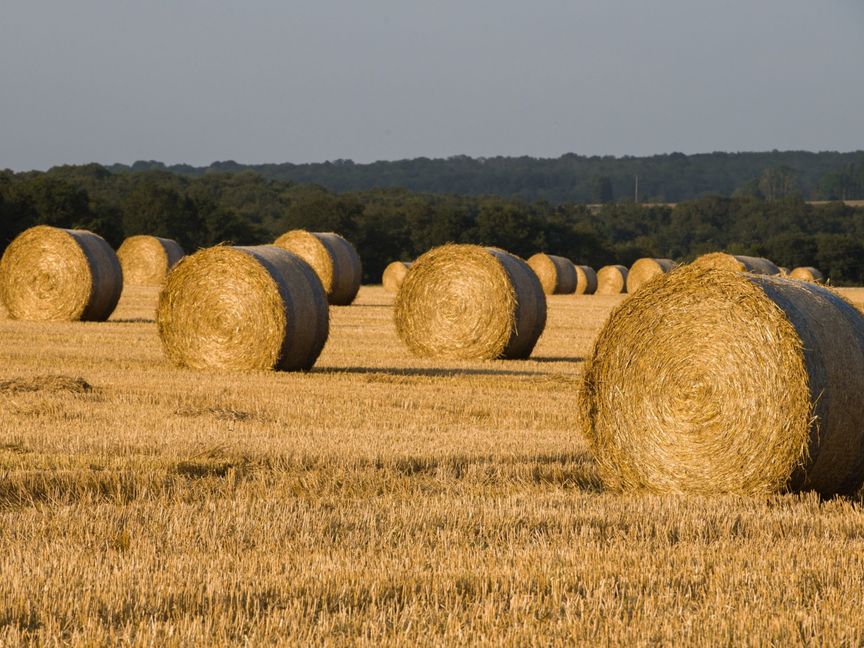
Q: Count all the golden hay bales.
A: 14